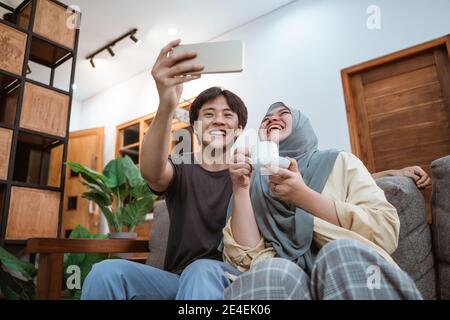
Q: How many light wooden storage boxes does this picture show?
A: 5